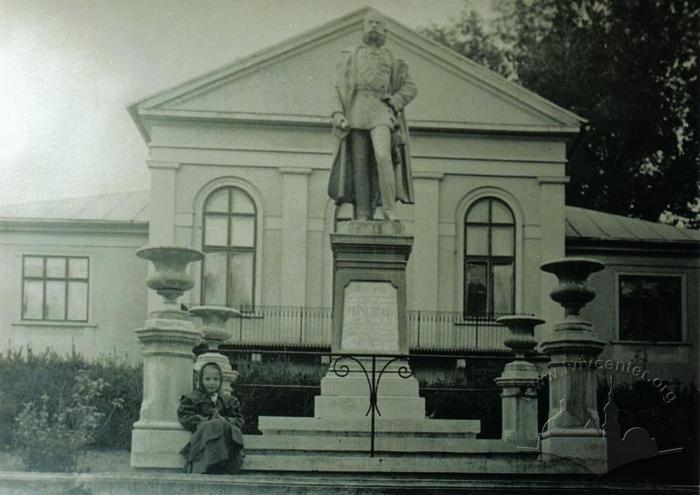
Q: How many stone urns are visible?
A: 4